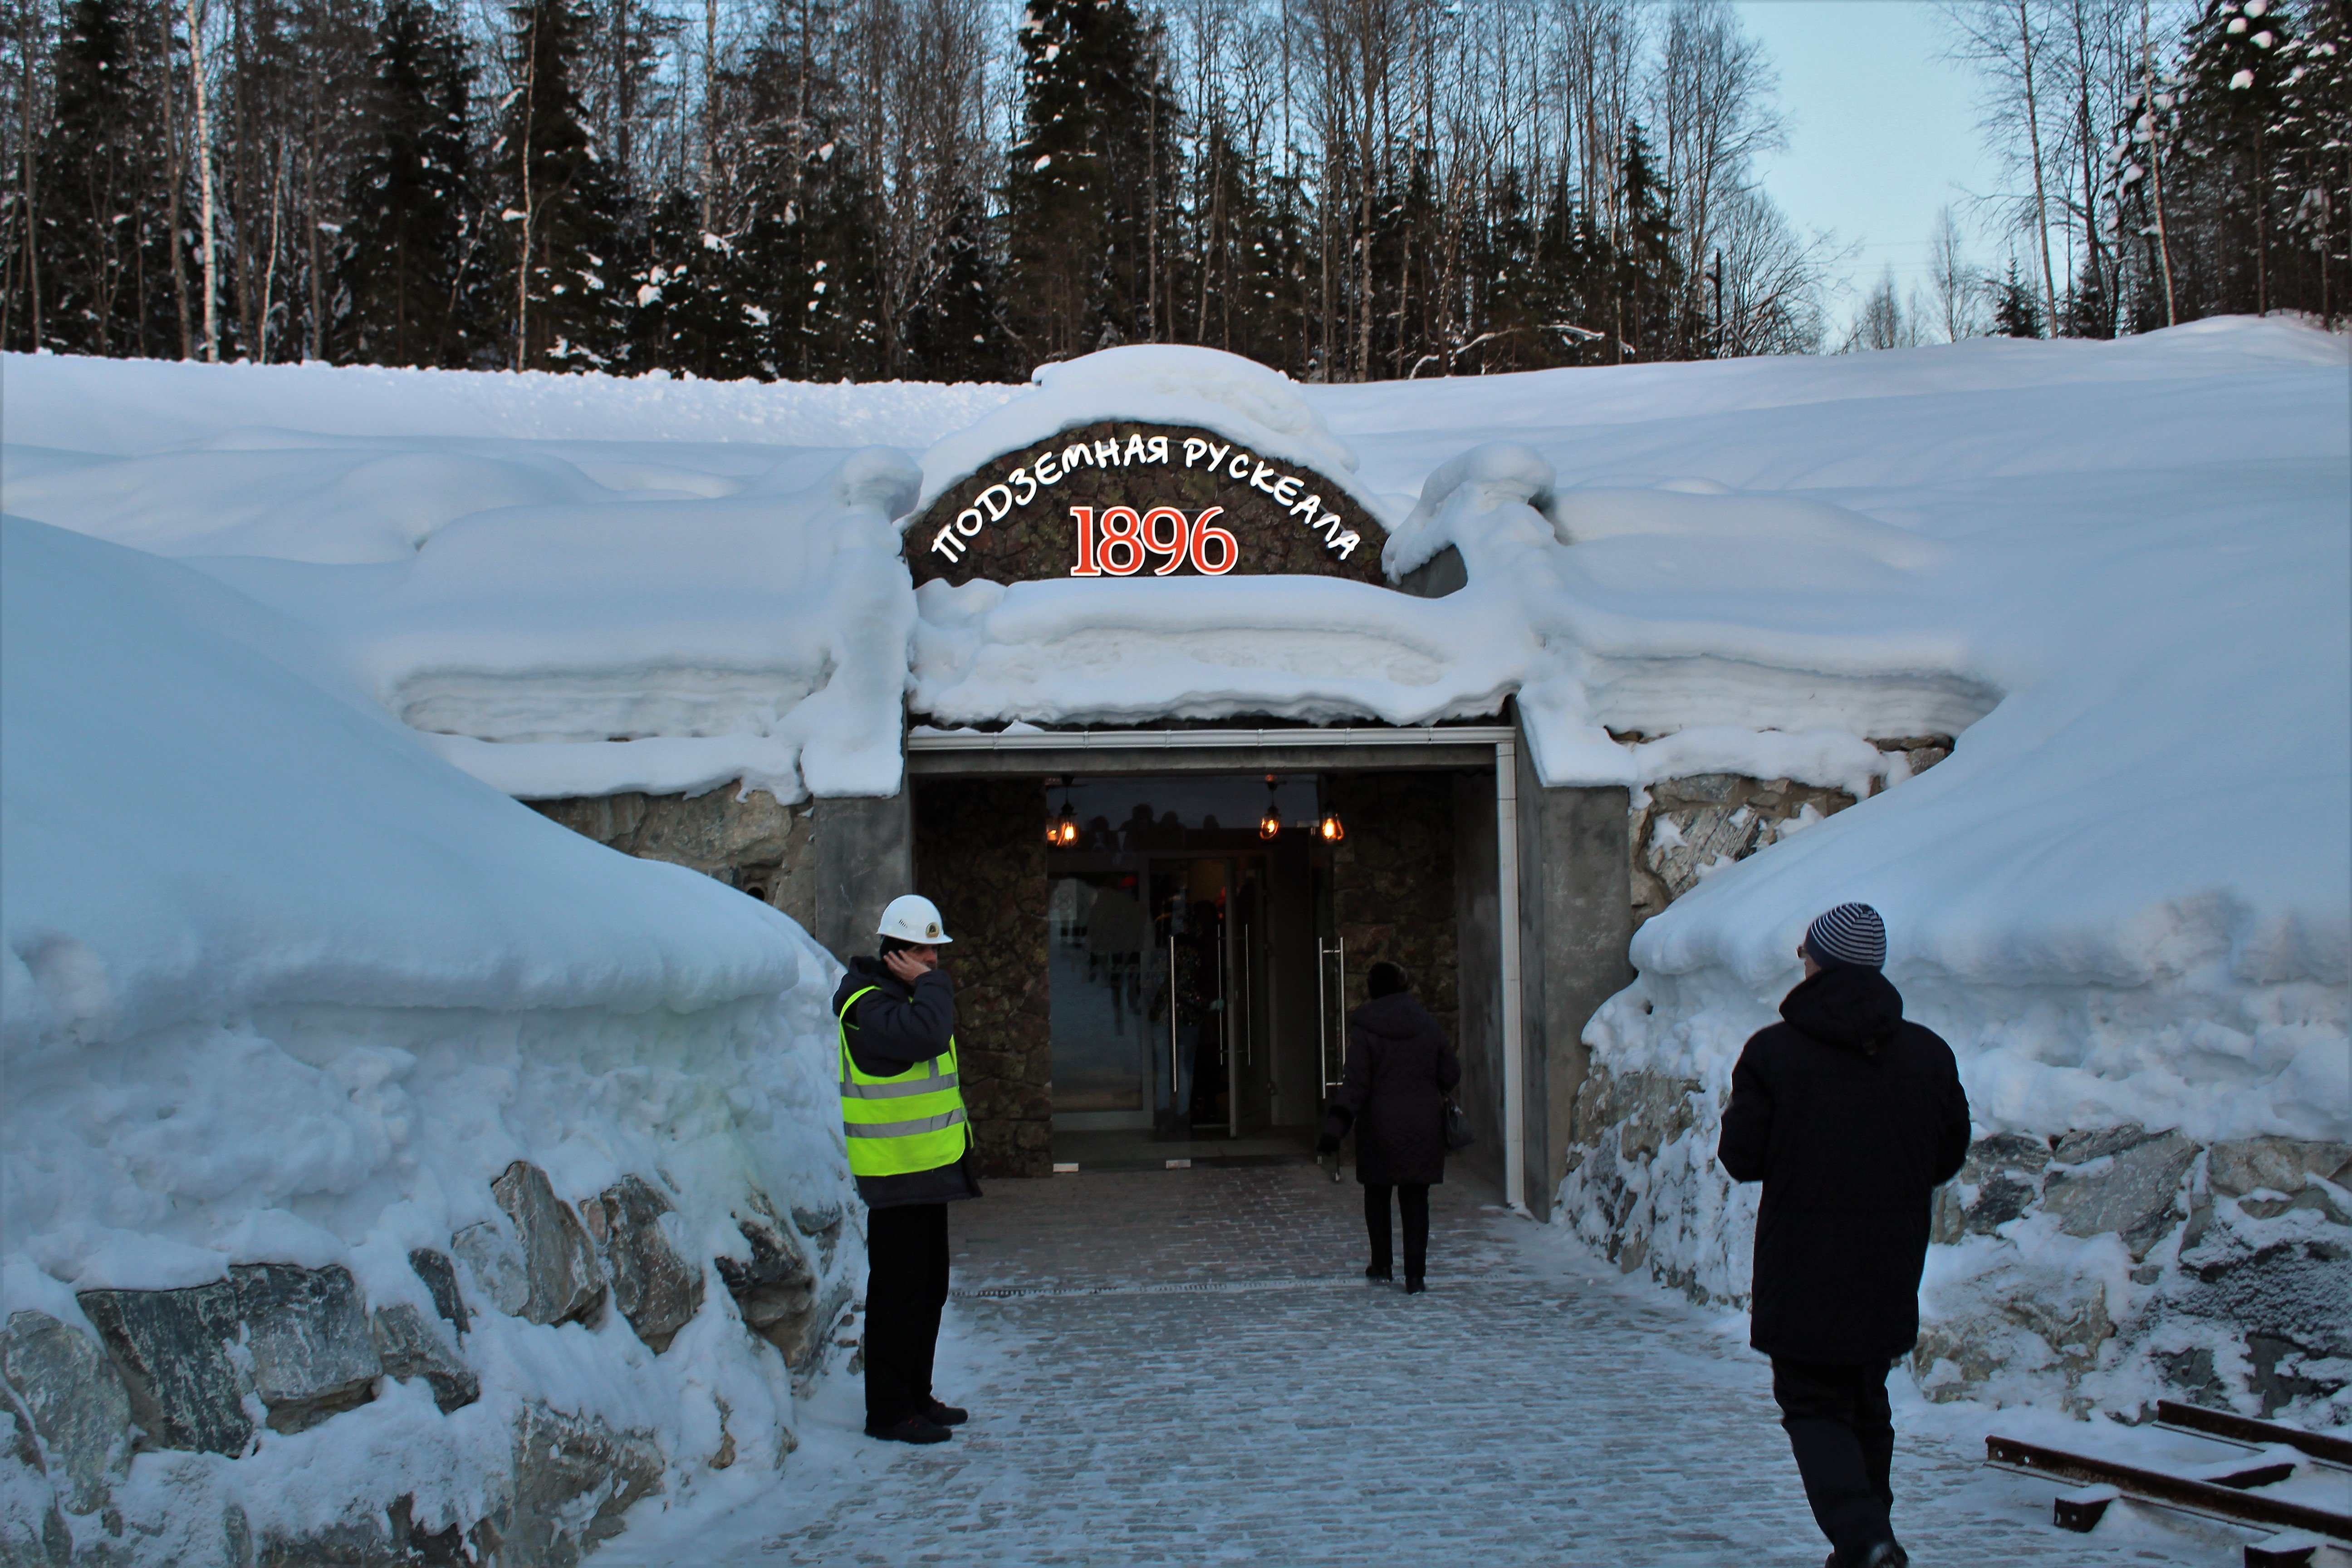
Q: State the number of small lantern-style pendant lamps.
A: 3